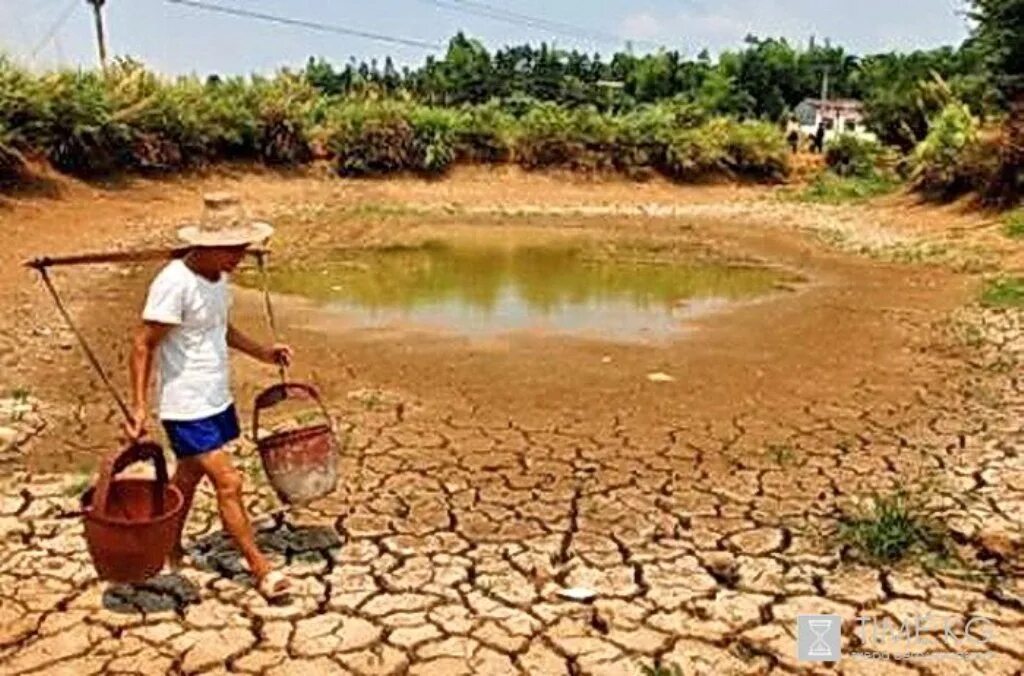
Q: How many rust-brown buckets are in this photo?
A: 2